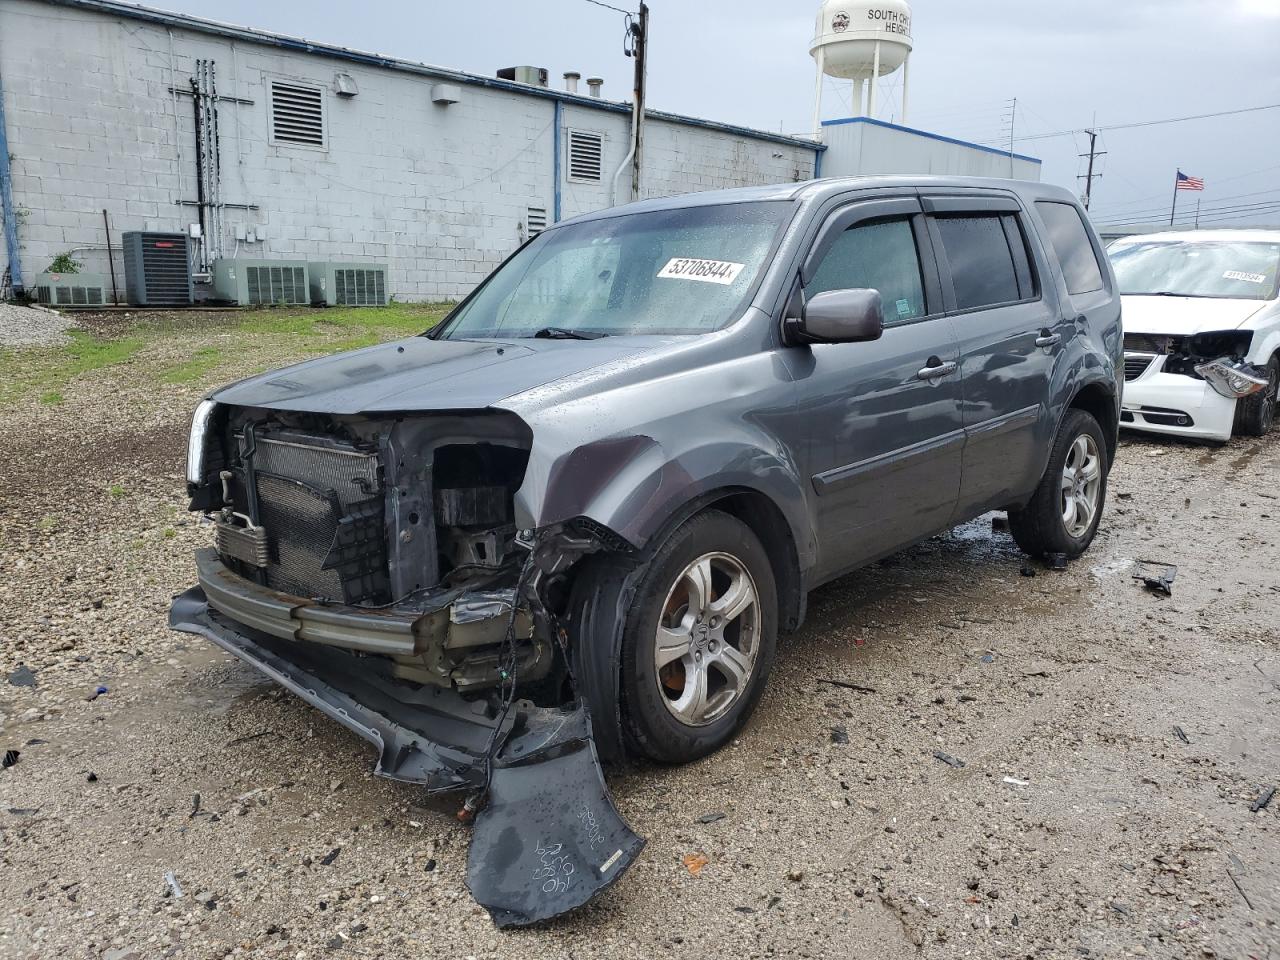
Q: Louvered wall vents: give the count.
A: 3